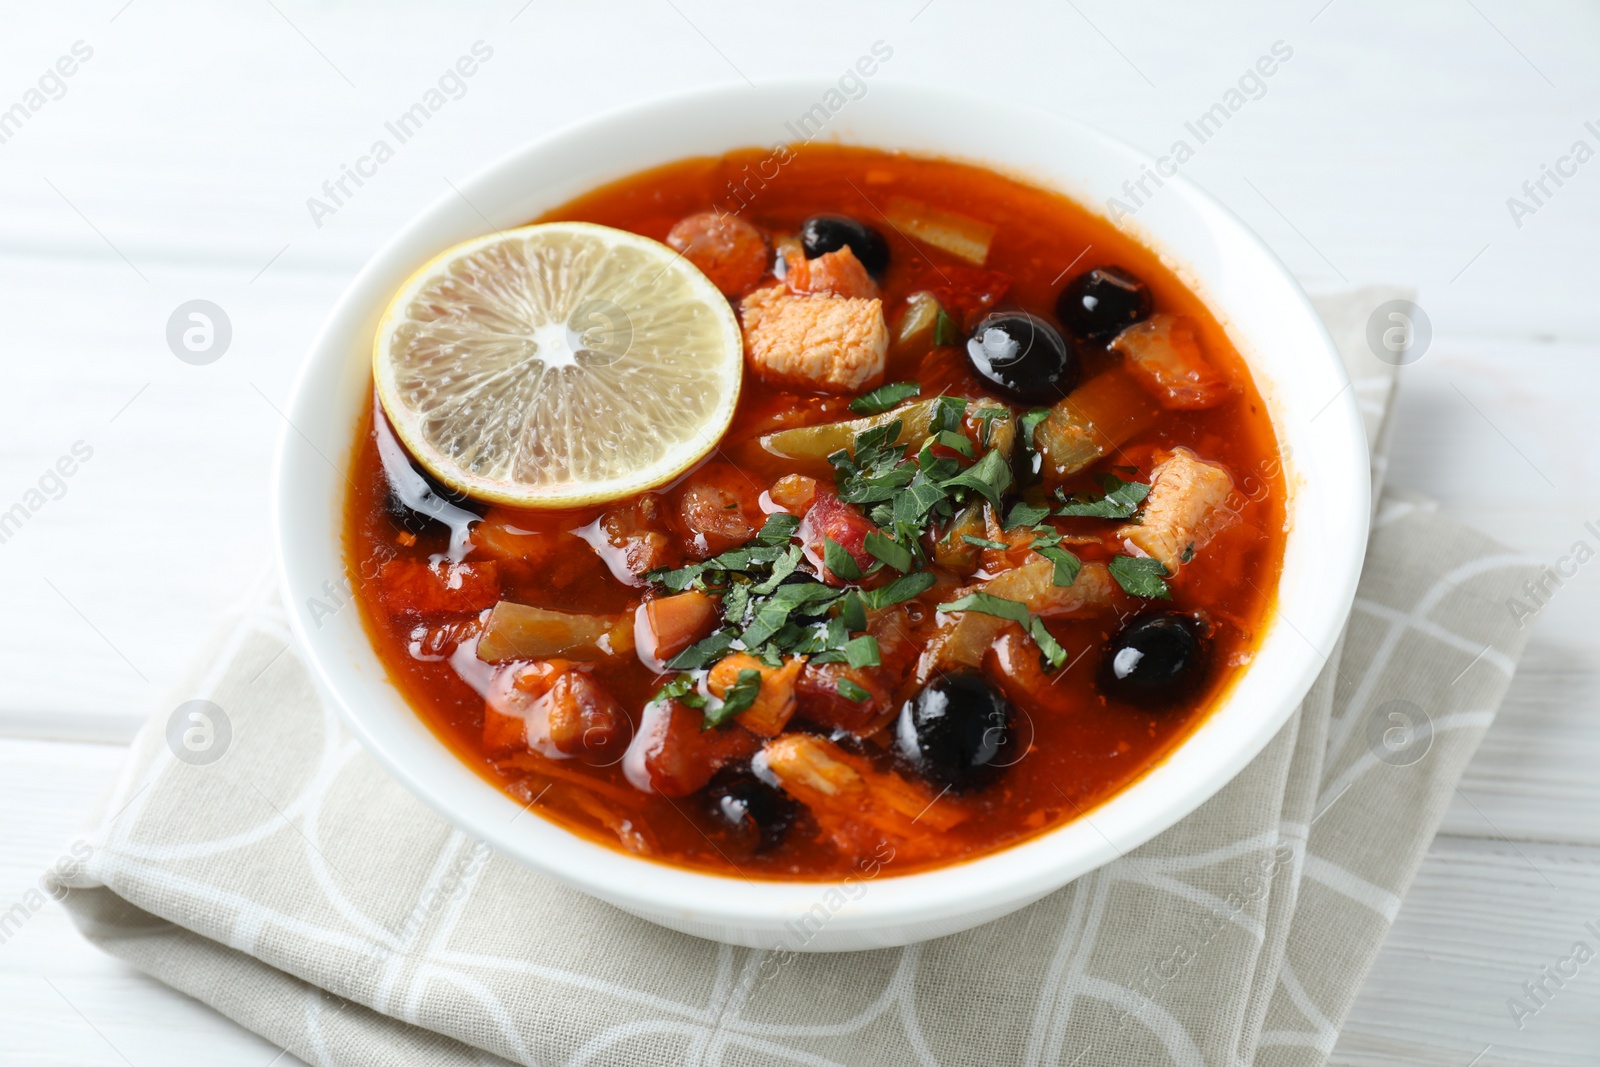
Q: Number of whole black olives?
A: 6